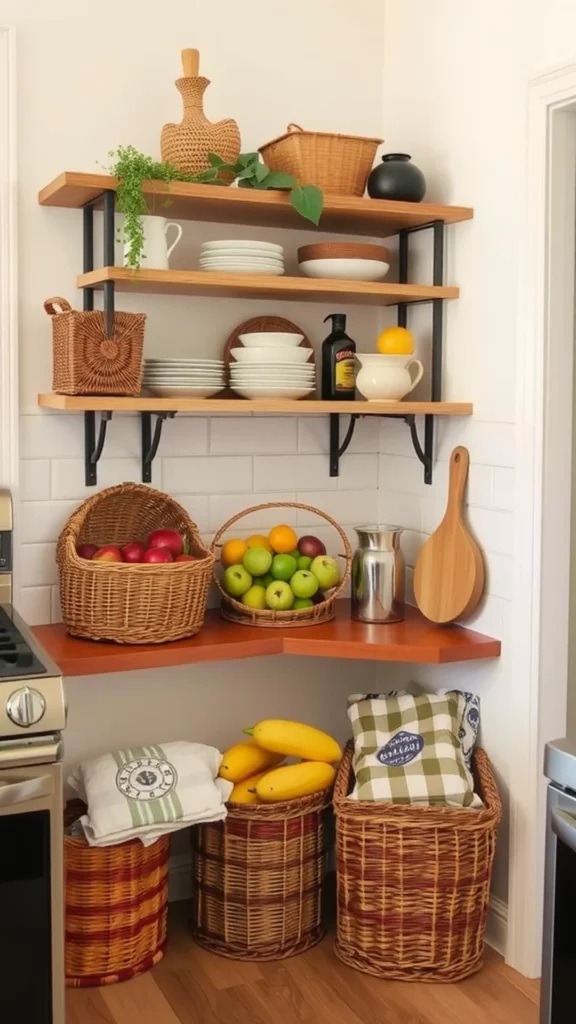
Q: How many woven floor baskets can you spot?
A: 3